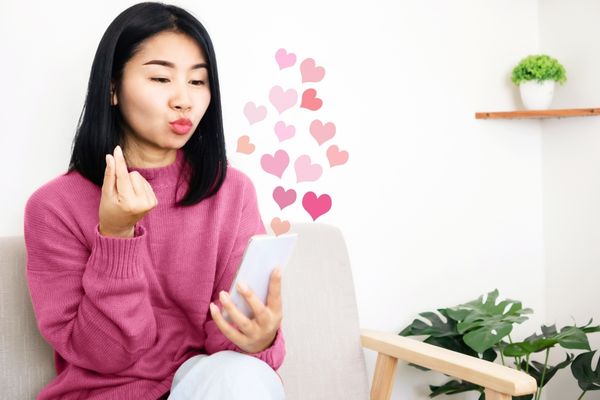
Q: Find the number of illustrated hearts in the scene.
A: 14